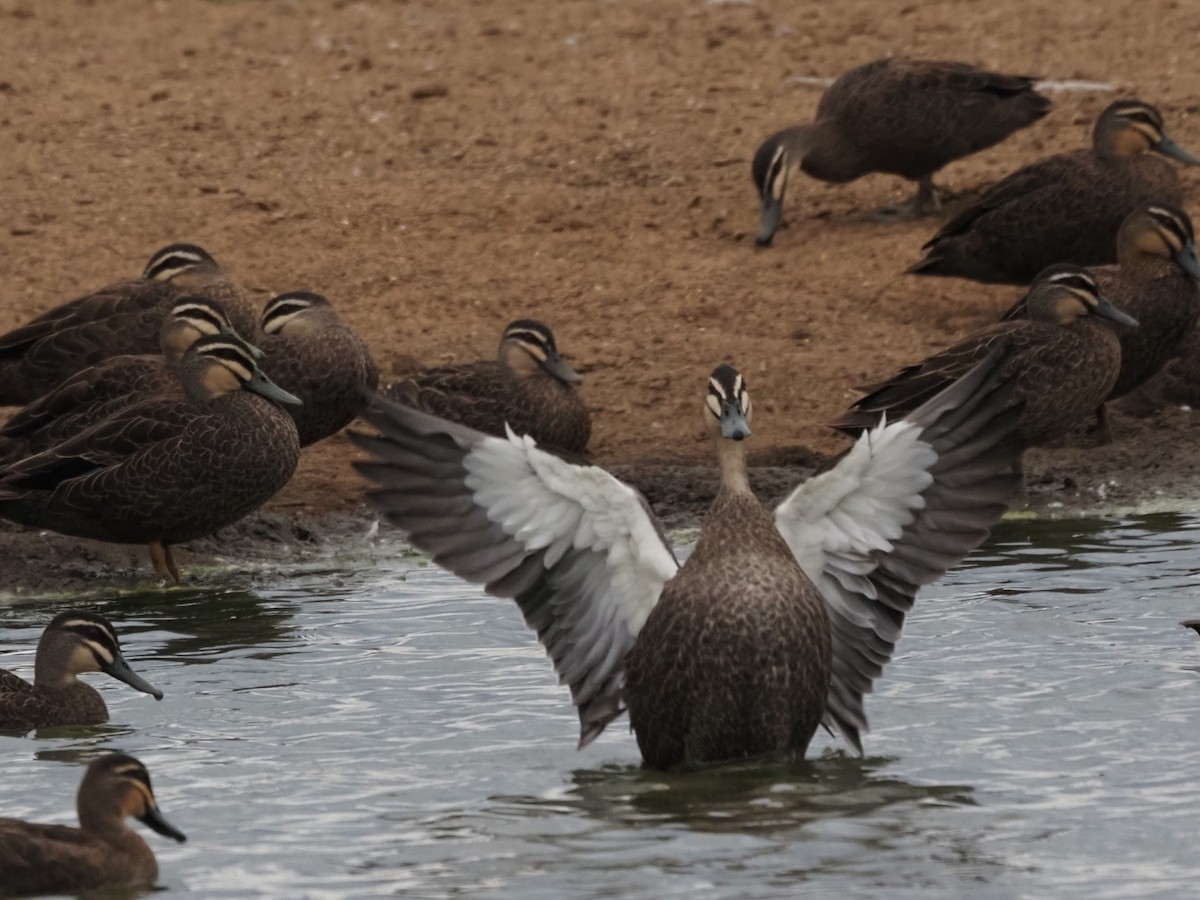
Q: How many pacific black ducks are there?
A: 12